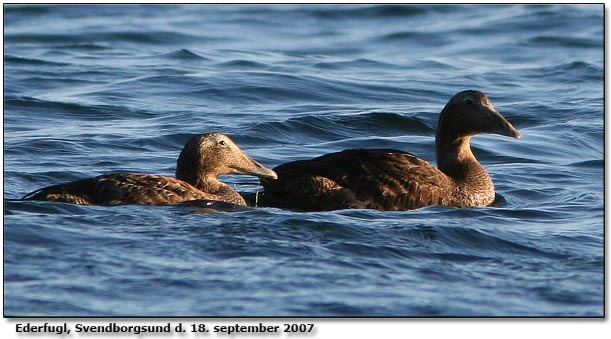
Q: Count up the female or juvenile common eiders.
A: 2